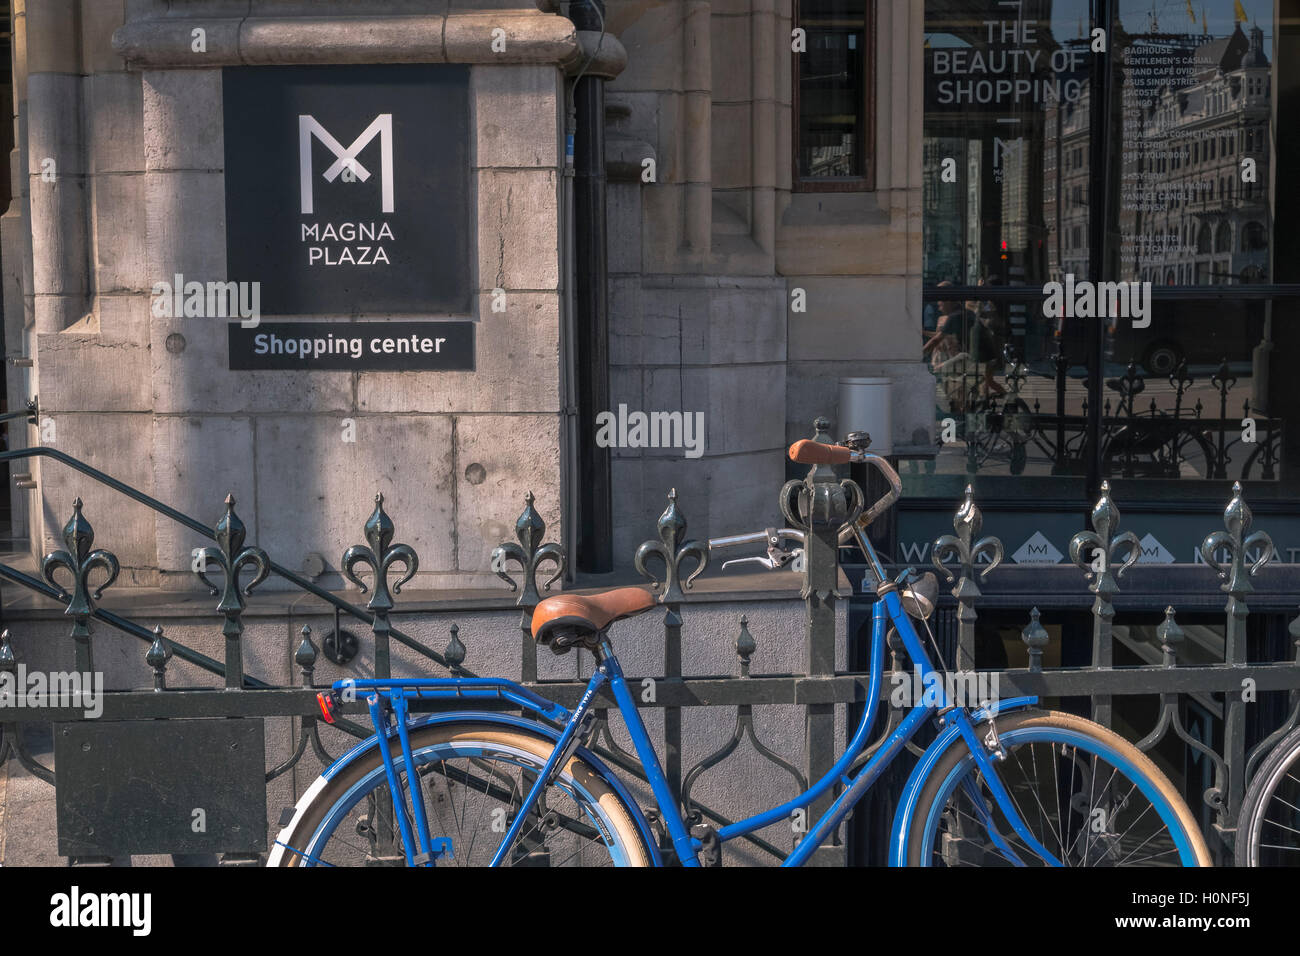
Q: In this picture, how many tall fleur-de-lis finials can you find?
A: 8